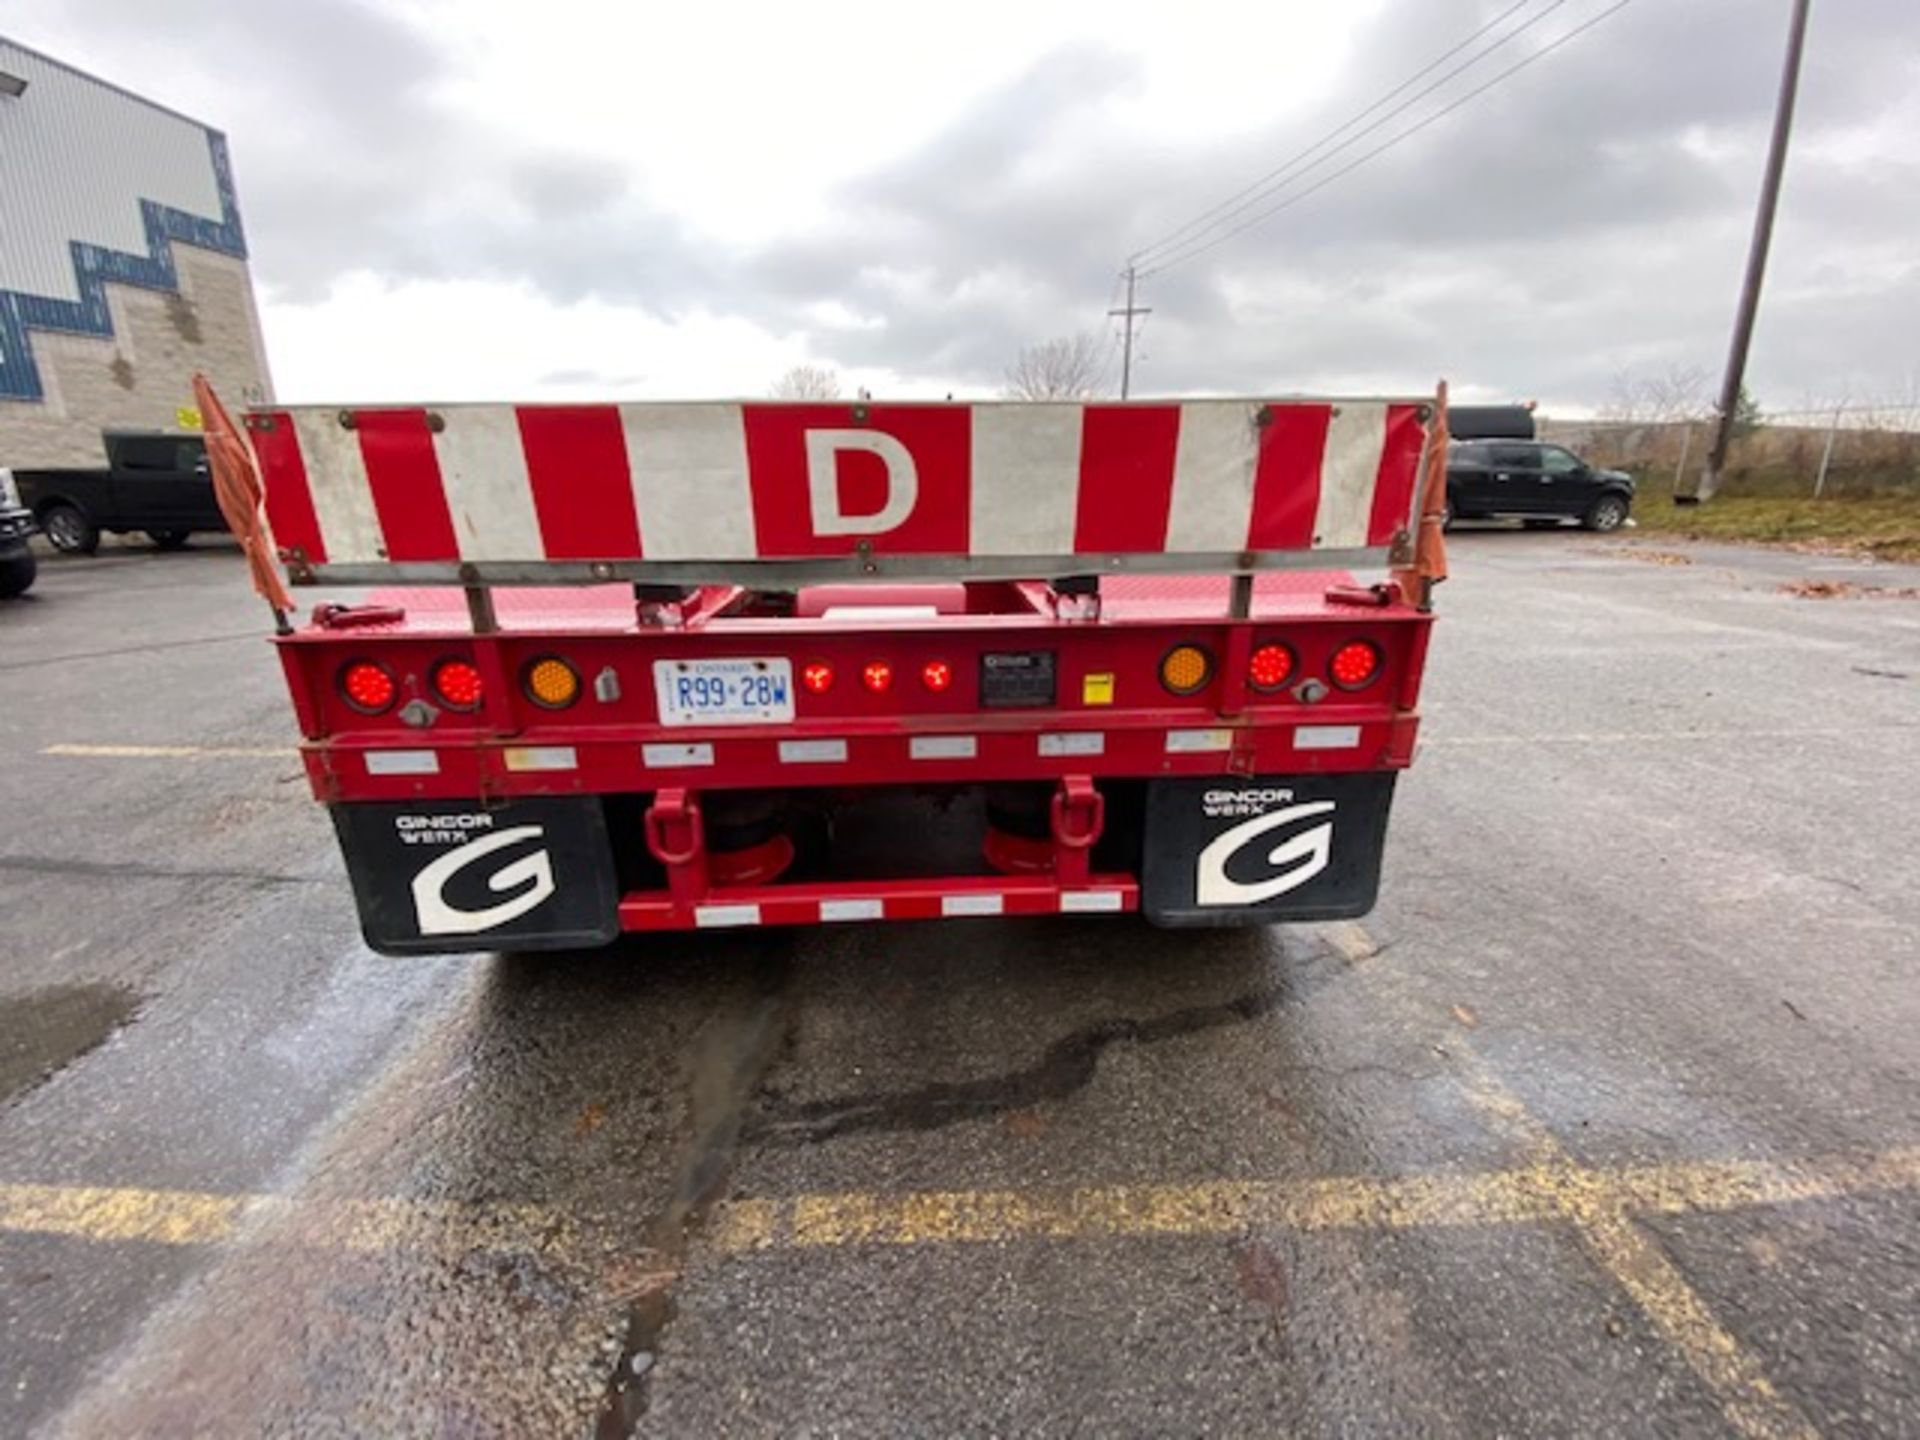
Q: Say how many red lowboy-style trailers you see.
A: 1